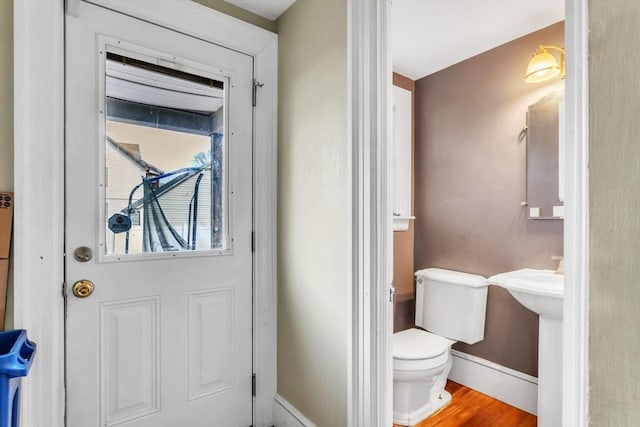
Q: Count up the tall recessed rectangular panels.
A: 2